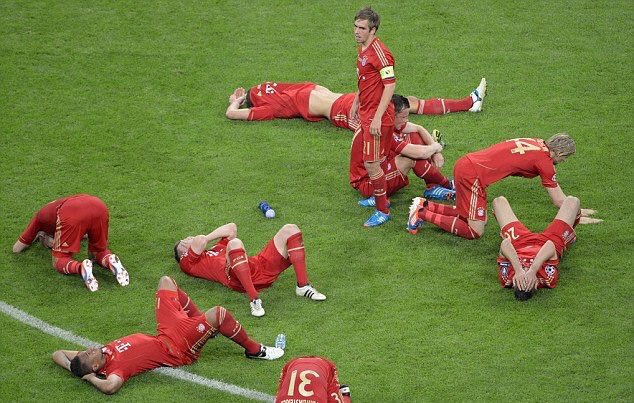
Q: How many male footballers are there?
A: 9